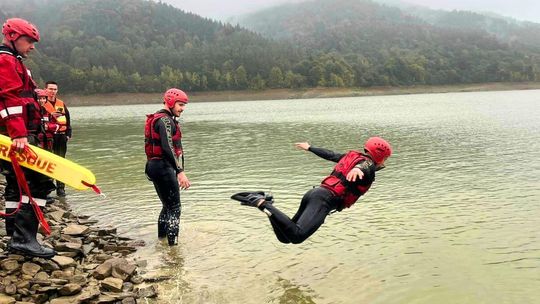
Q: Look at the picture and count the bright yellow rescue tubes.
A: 1